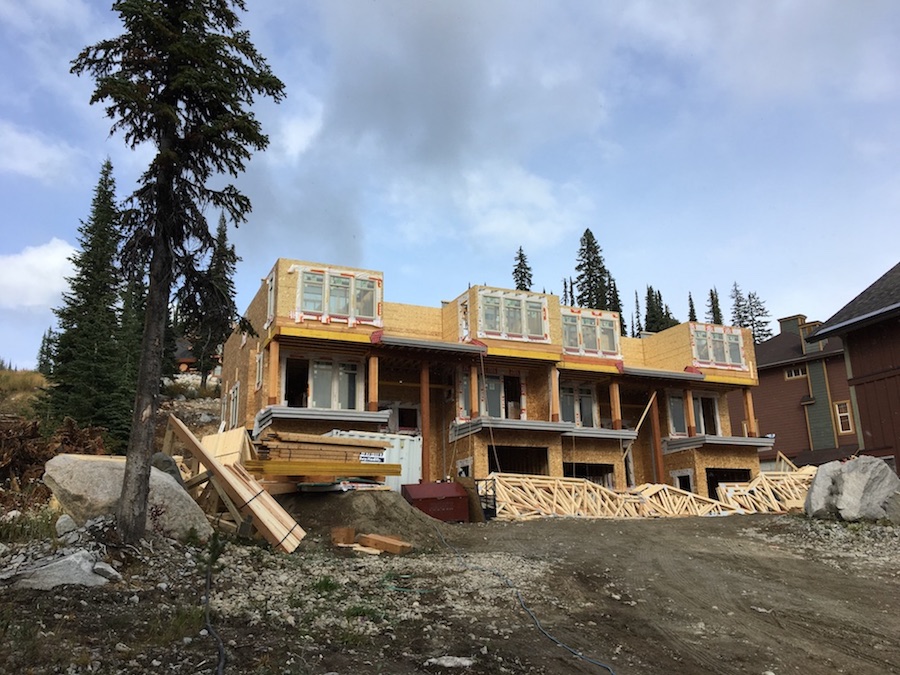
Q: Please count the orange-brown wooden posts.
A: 9